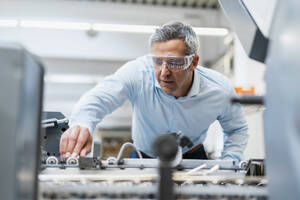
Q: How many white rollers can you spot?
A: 4